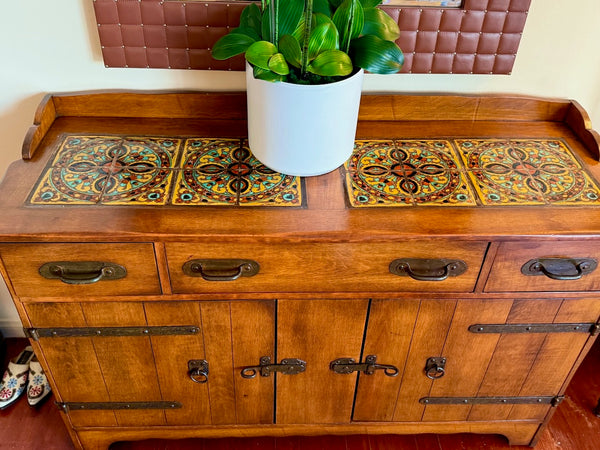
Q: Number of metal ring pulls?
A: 2